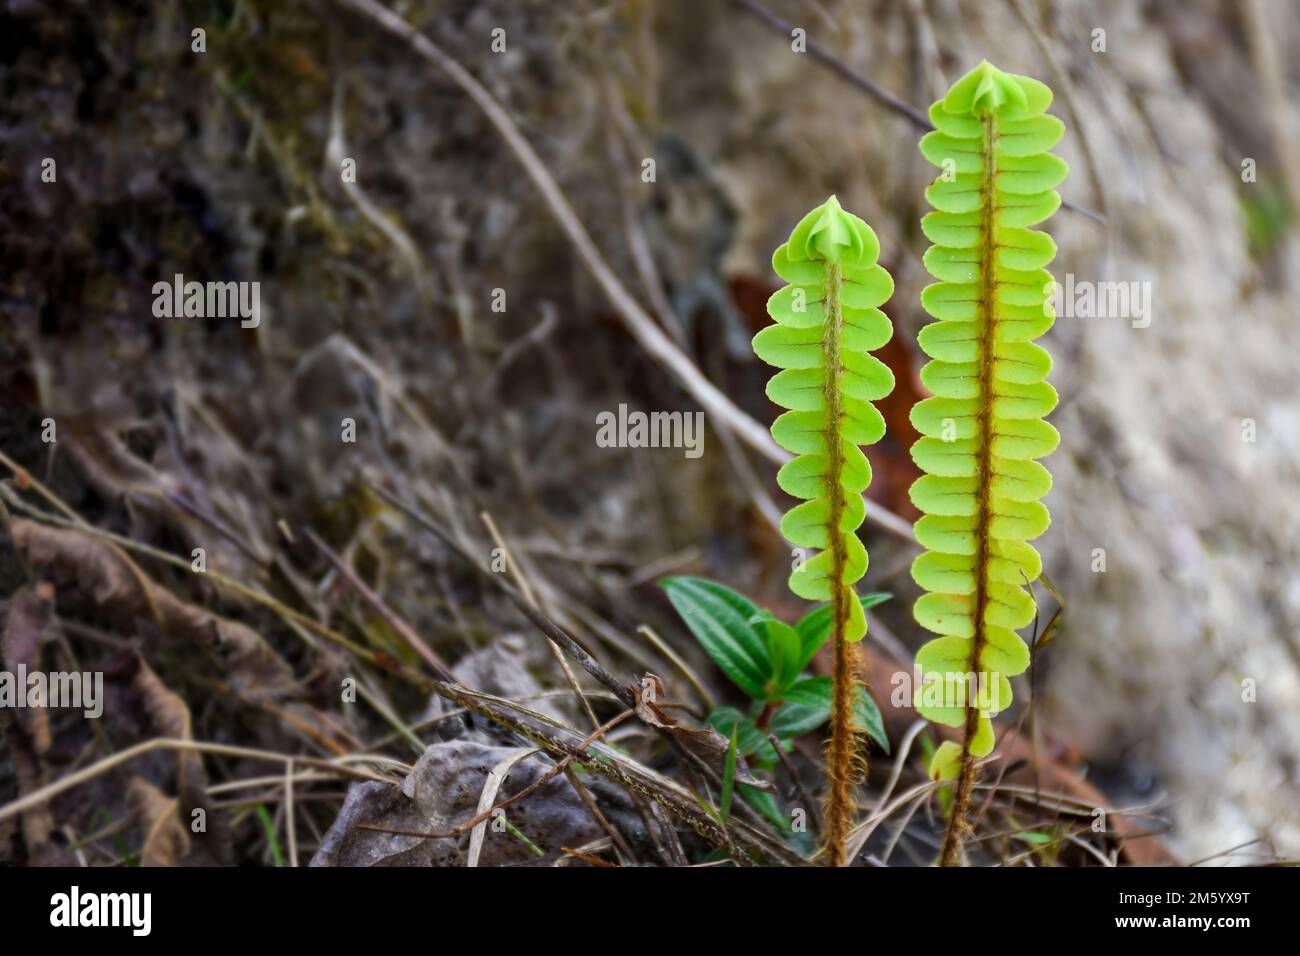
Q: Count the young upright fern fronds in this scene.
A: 2